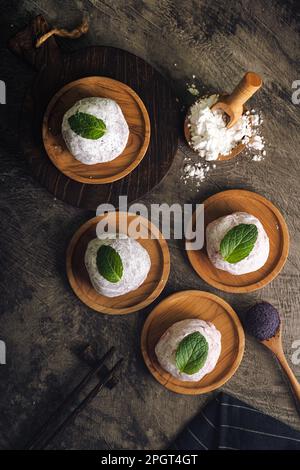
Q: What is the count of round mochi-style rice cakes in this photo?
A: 4